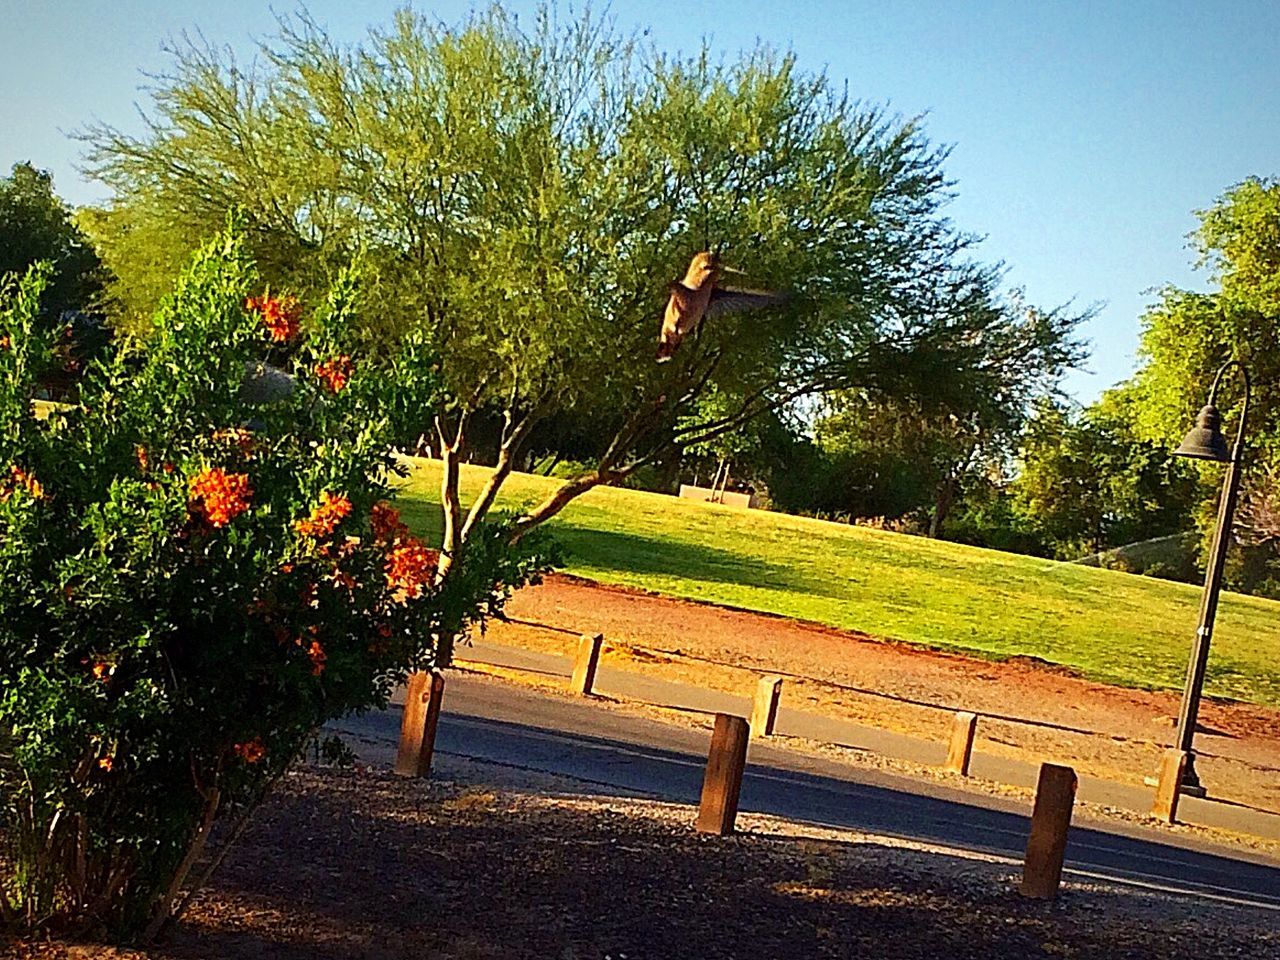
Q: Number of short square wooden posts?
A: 7